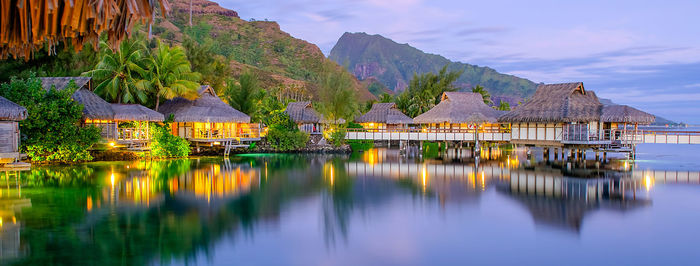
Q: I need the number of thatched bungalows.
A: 7